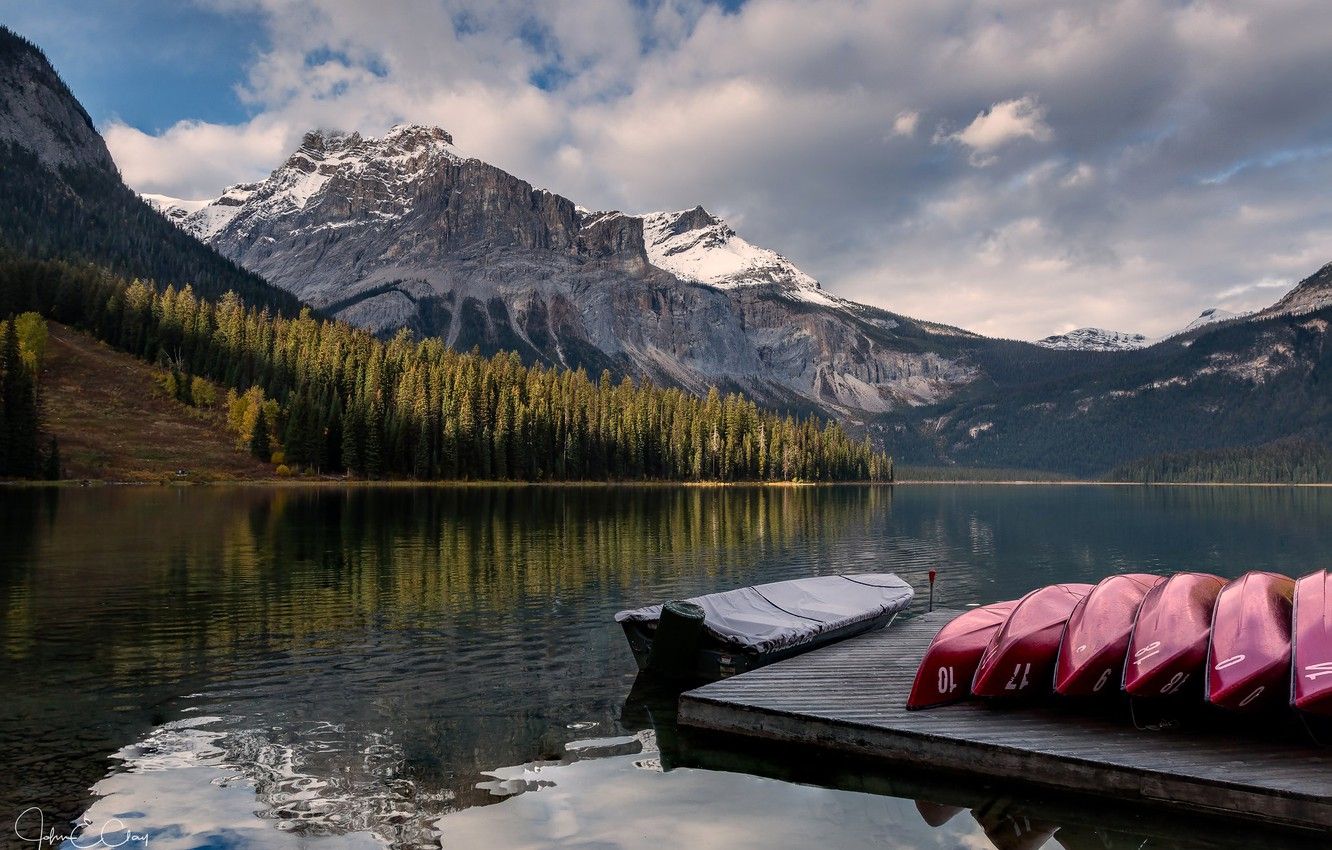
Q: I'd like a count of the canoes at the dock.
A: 6